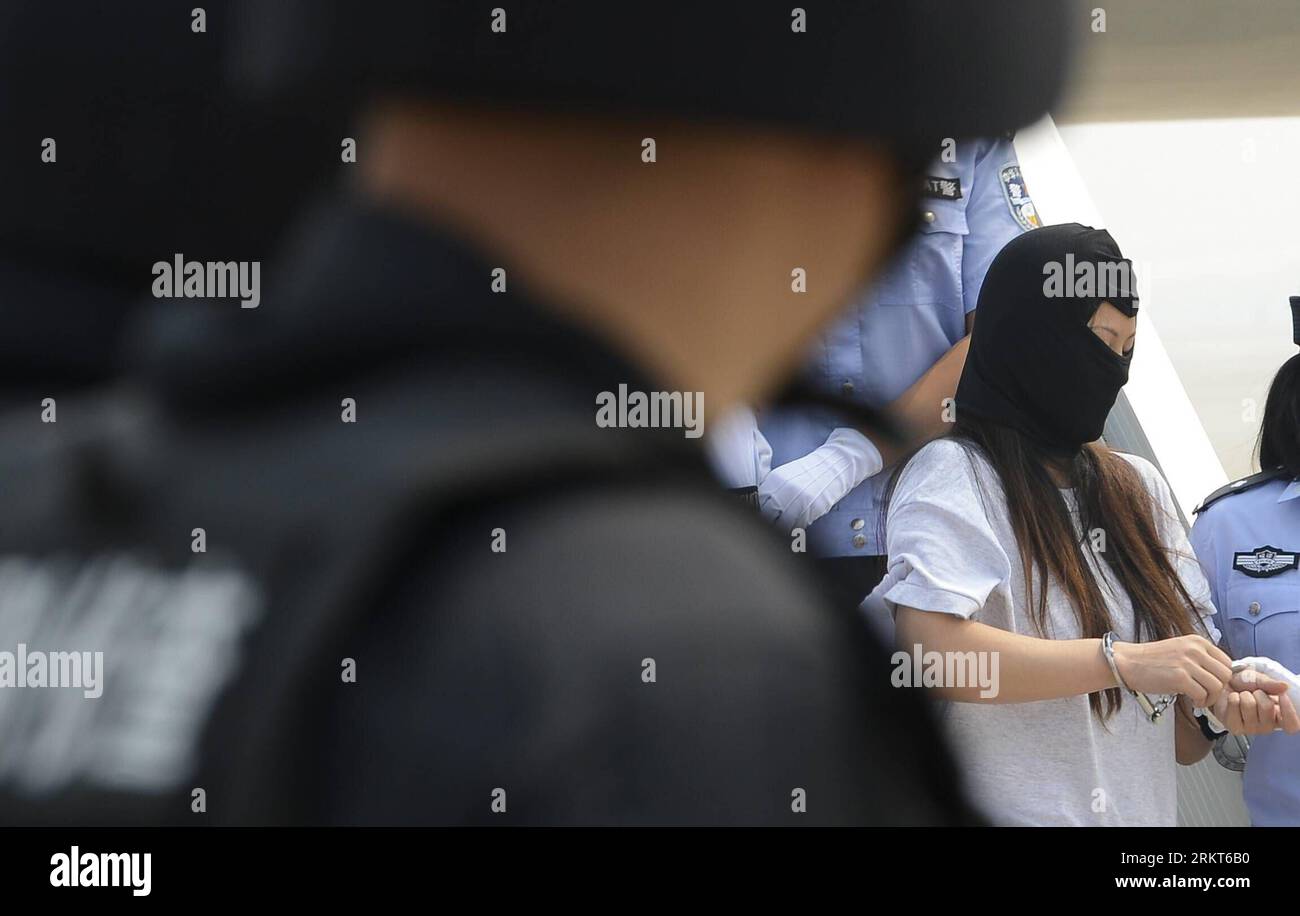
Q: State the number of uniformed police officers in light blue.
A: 2